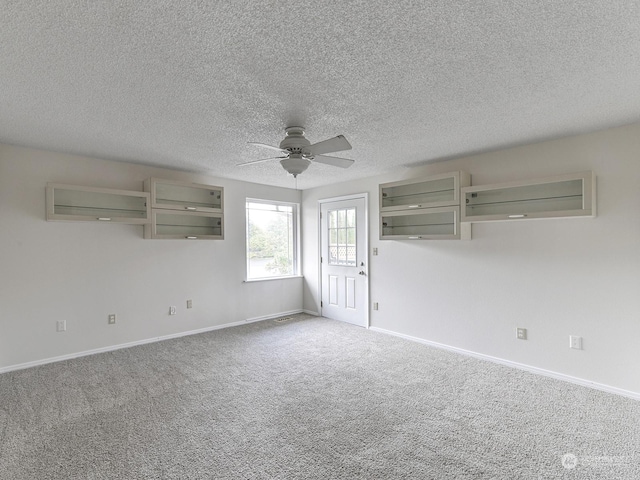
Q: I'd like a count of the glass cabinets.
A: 6